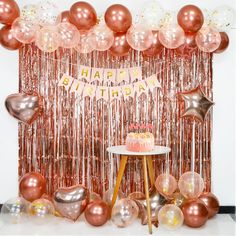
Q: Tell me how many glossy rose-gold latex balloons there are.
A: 14